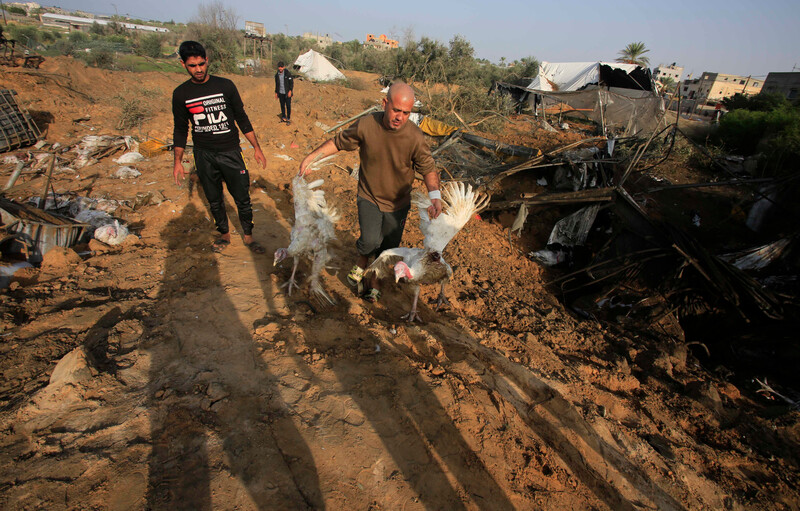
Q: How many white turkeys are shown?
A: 2